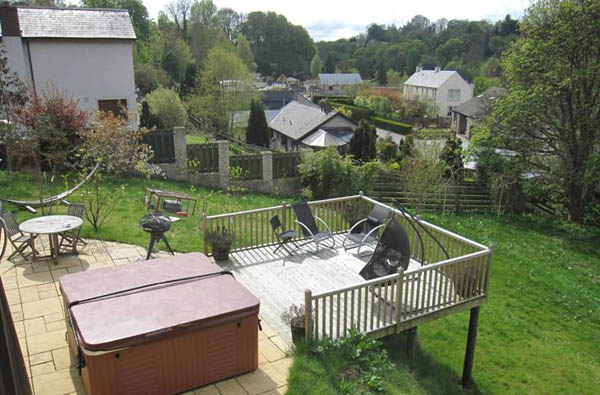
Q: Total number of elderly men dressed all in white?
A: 0